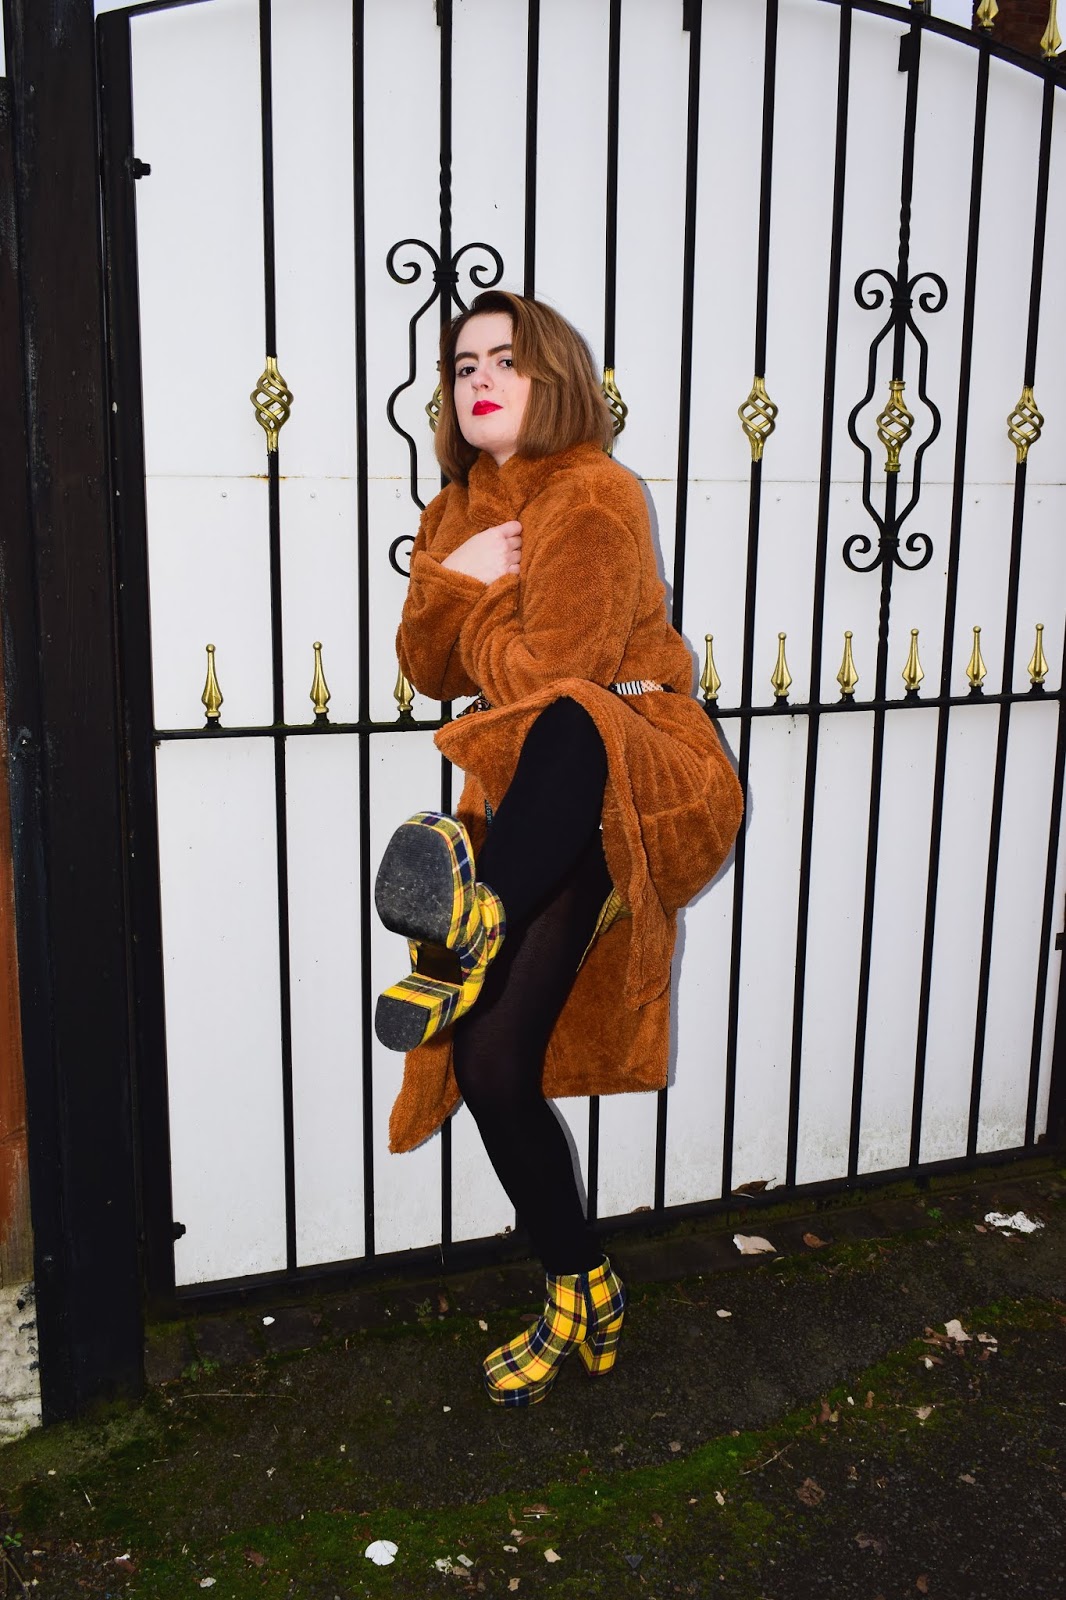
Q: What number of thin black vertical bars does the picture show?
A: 12